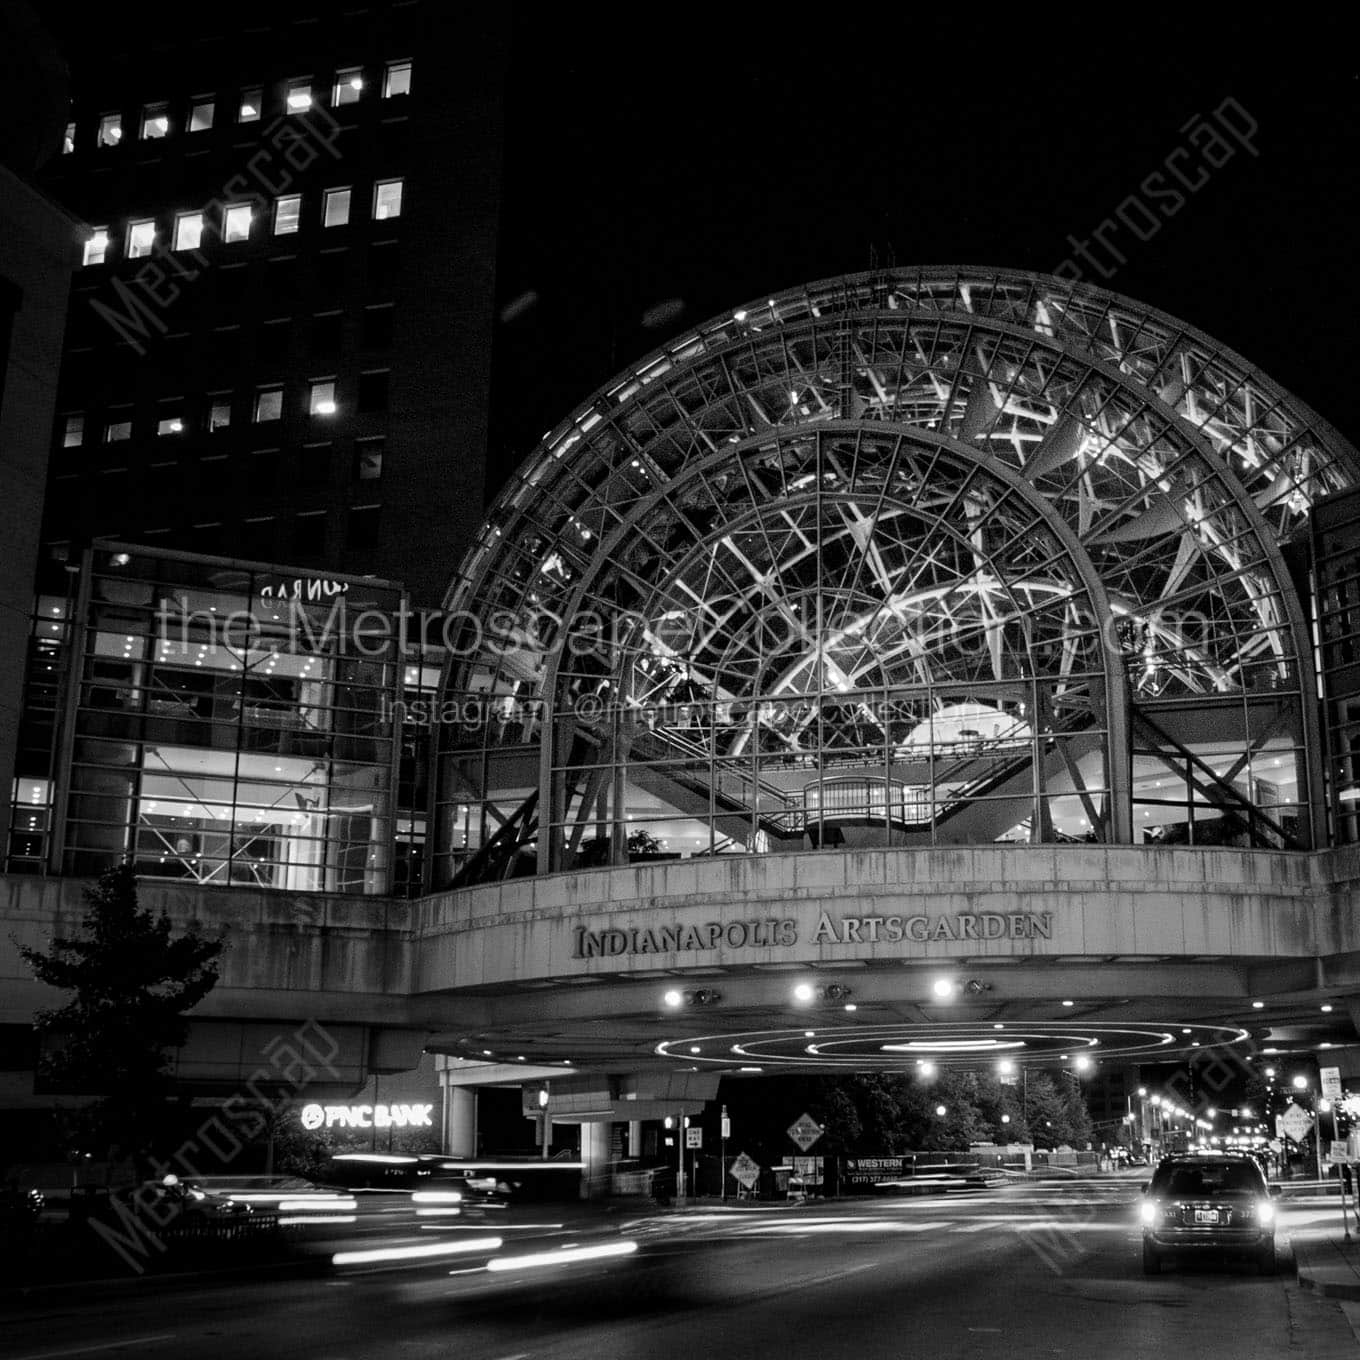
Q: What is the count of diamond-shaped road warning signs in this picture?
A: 3